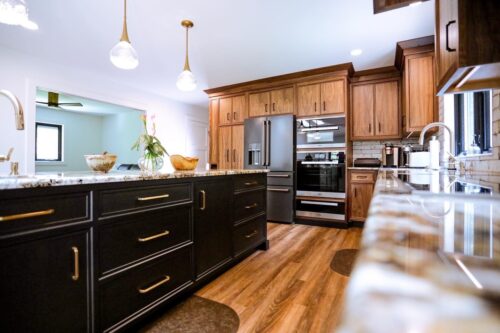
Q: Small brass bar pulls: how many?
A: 9